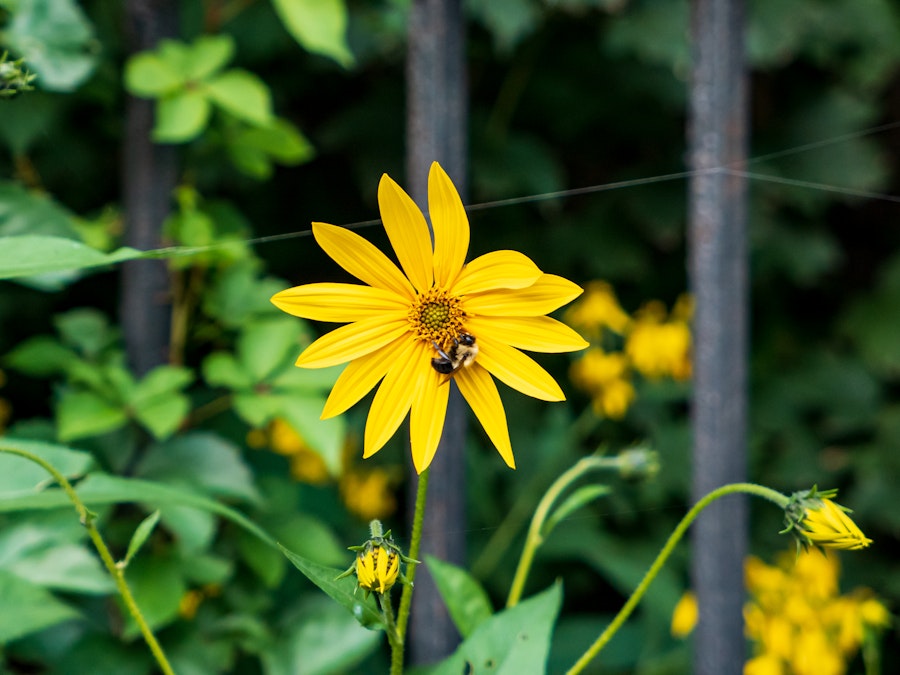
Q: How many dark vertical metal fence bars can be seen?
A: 3